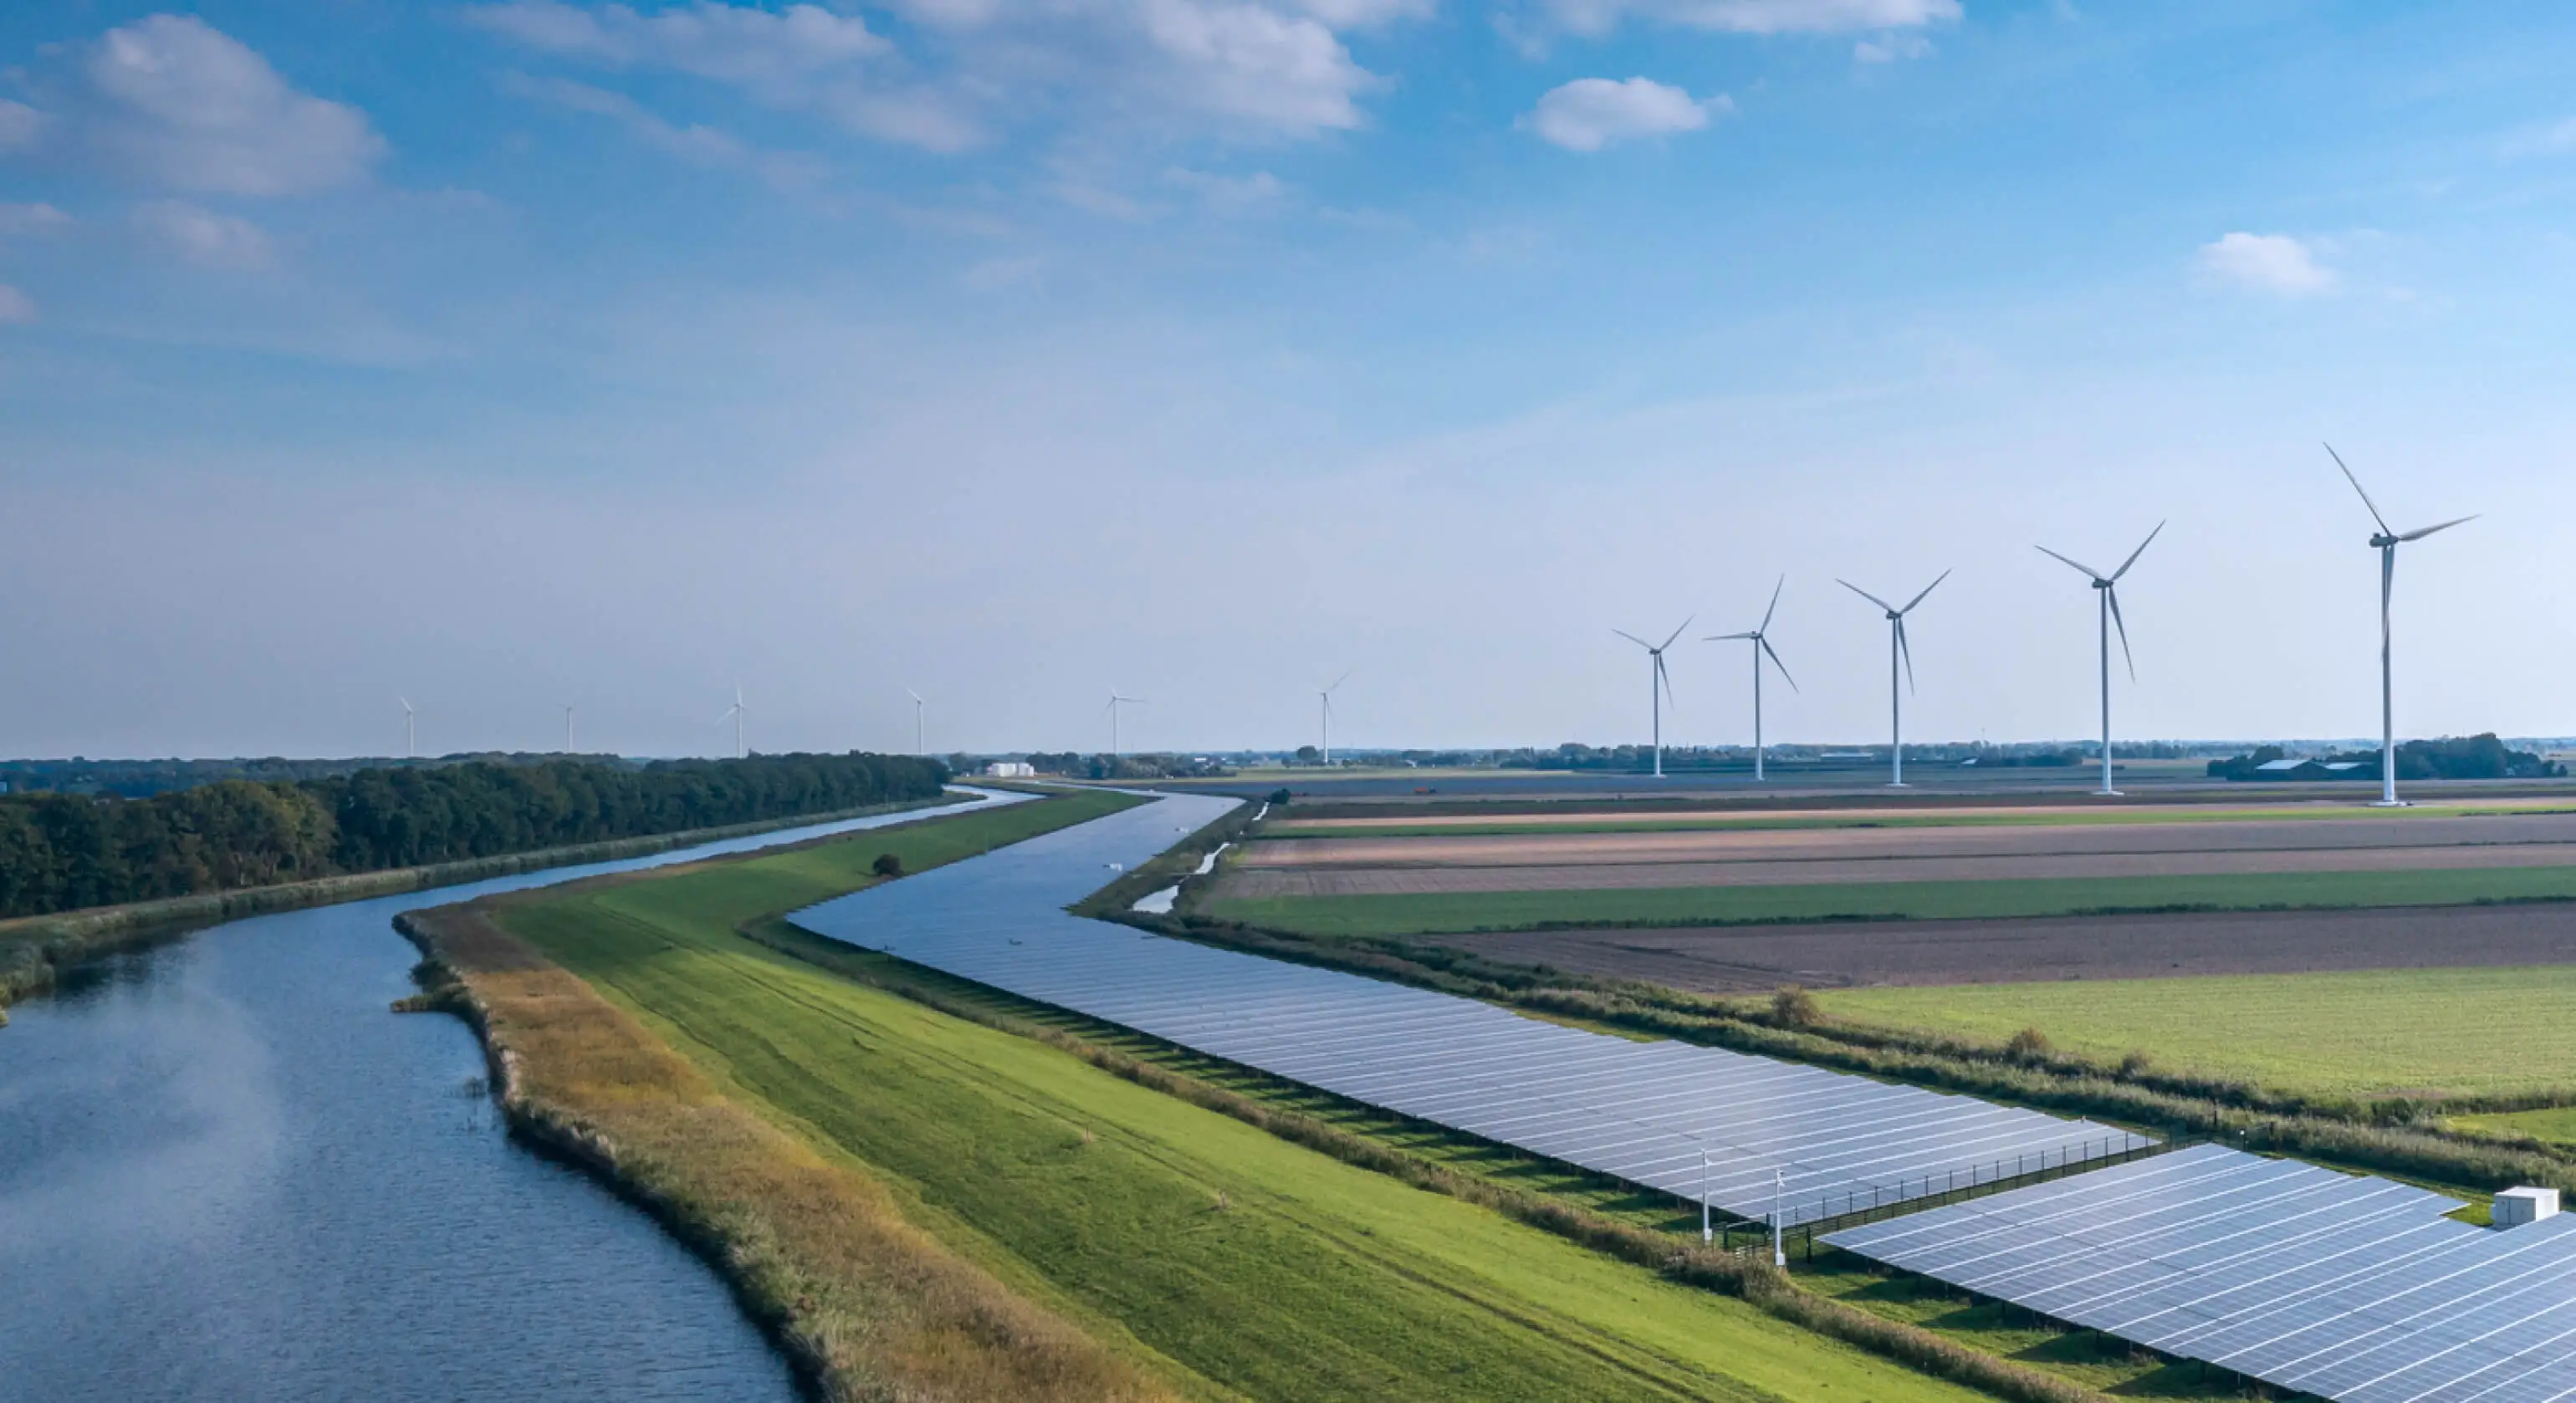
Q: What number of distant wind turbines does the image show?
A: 6